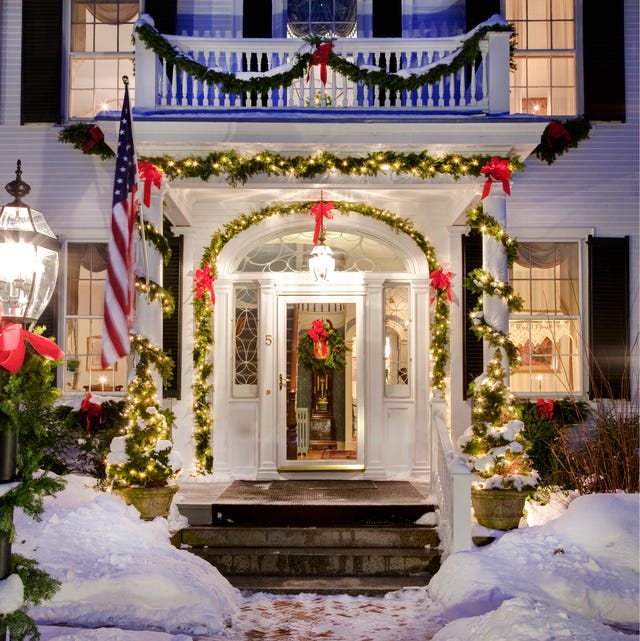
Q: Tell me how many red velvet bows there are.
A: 12